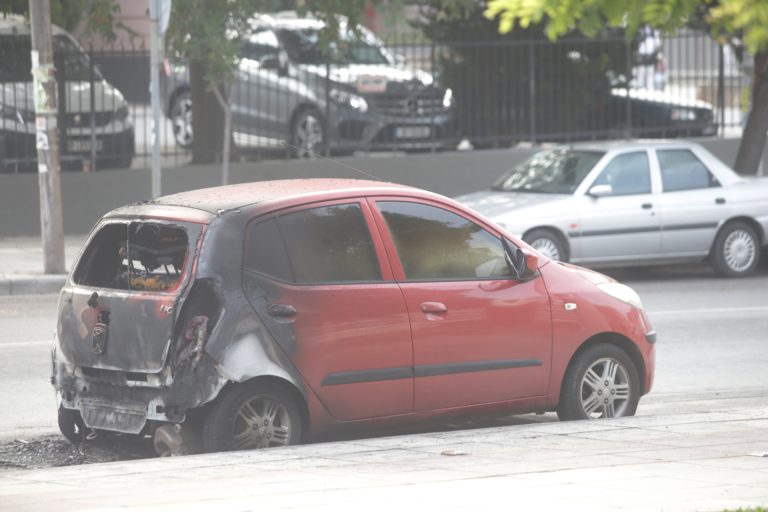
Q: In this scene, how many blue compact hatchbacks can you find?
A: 0